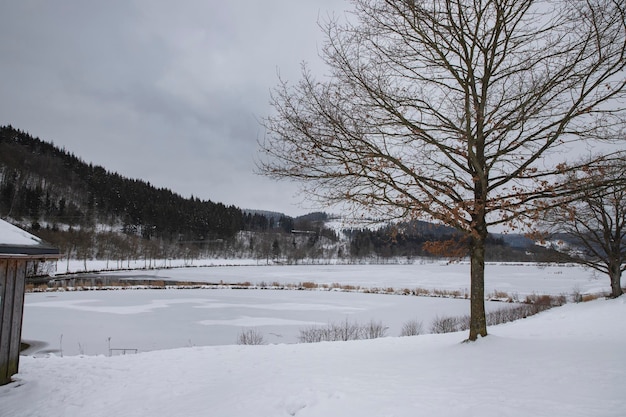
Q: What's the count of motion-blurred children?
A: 0